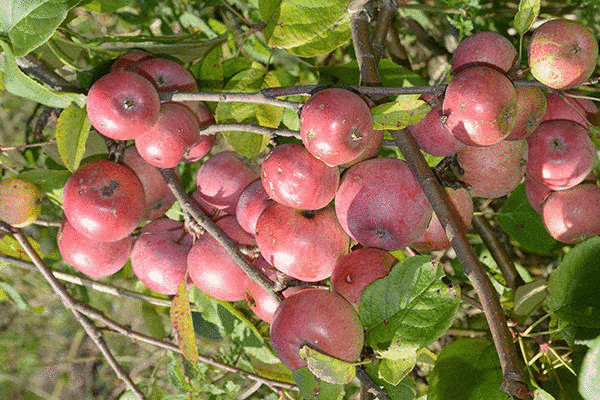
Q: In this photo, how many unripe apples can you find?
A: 1